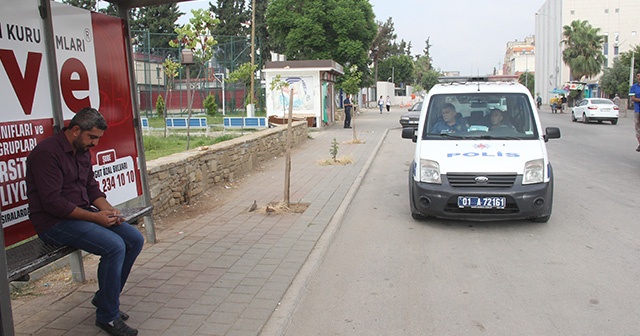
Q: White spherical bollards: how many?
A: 0